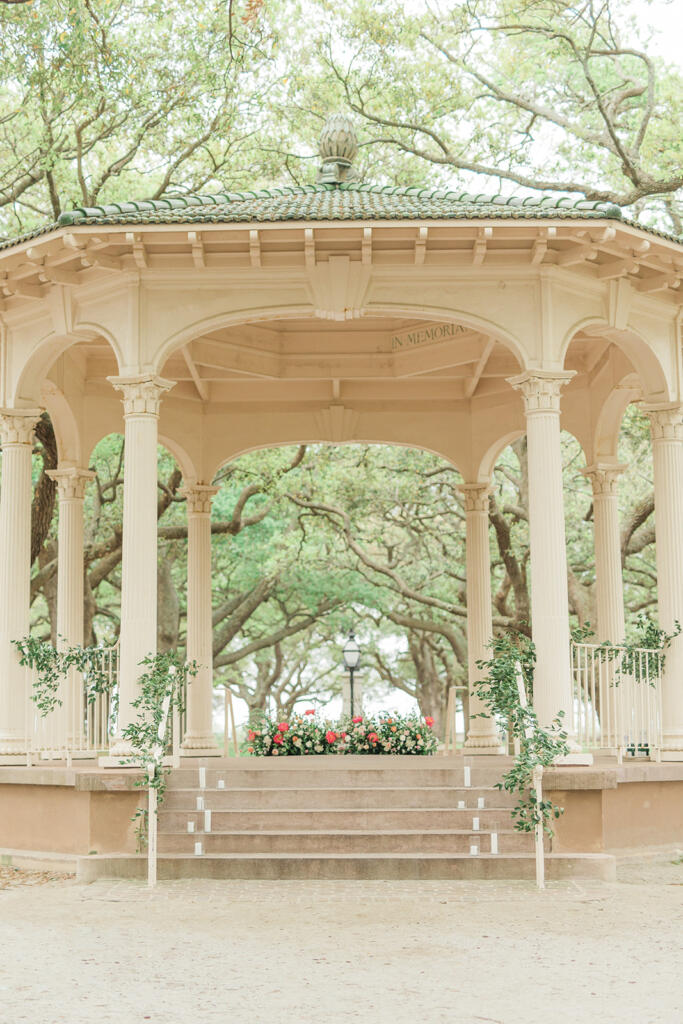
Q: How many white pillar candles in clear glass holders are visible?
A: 12